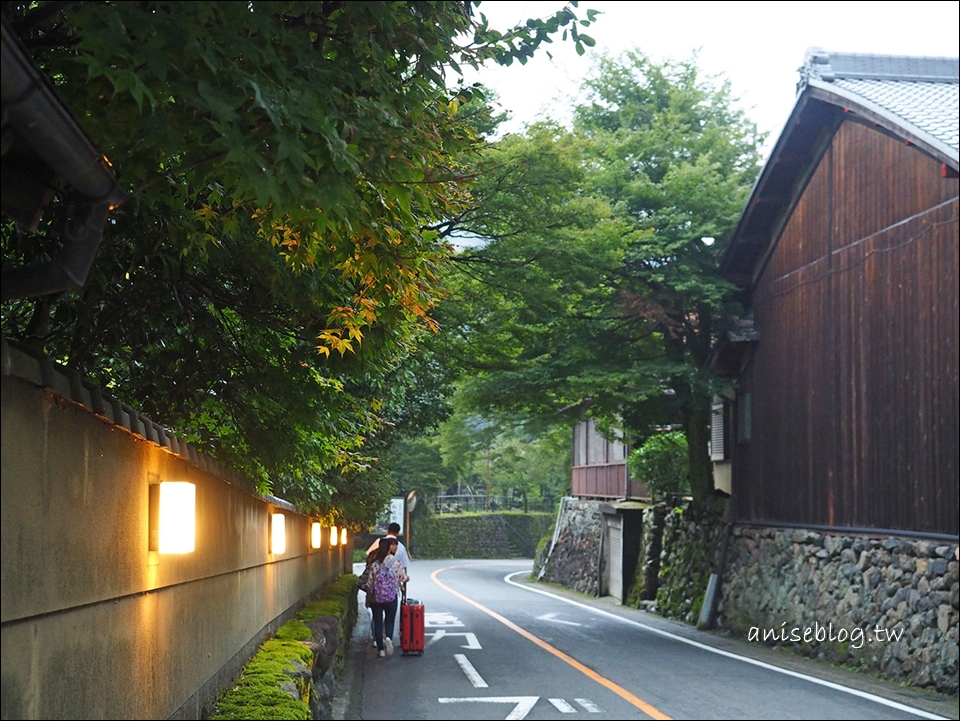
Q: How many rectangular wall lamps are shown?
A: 5